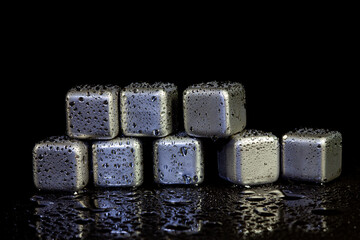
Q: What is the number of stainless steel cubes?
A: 8